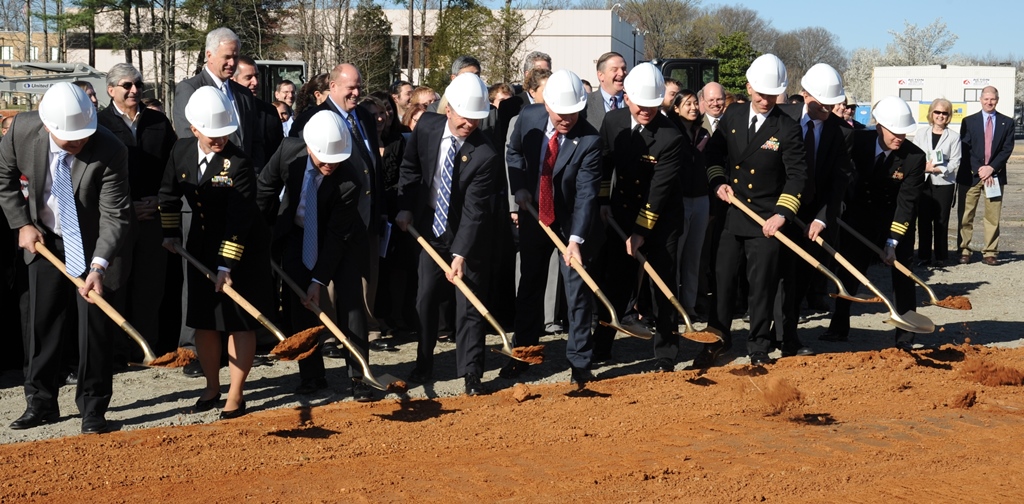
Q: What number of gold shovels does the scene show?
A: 9